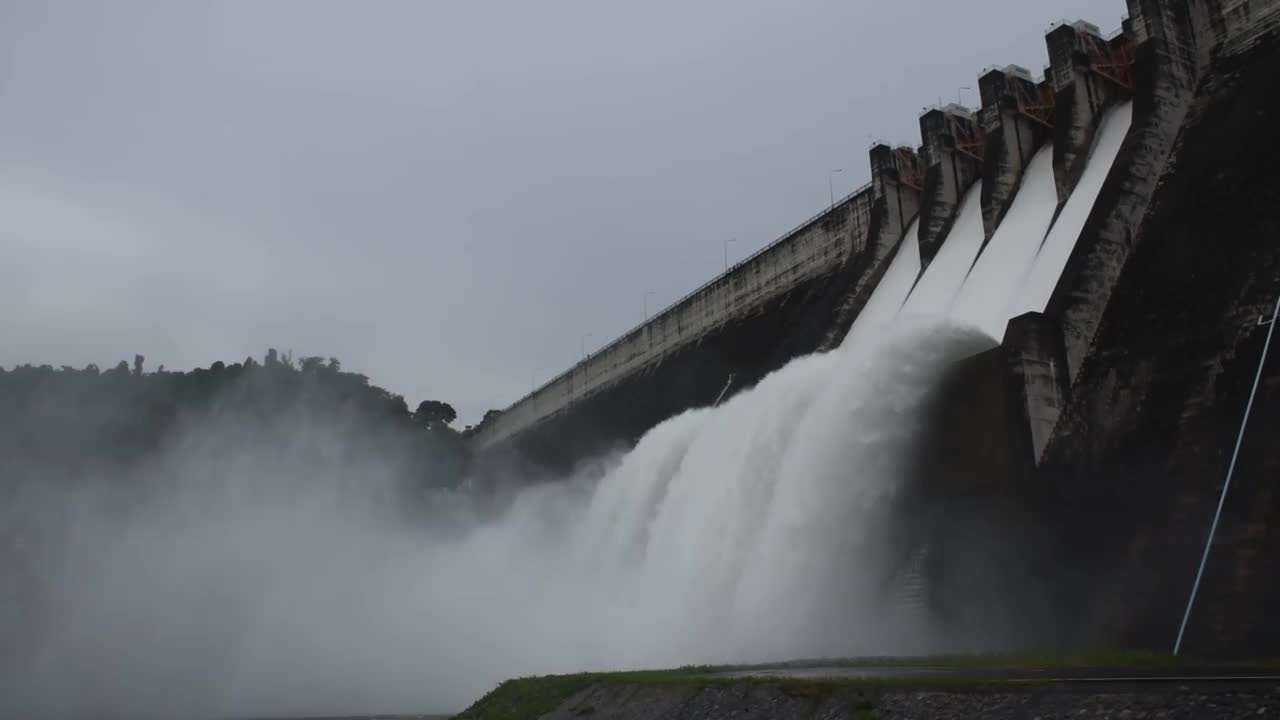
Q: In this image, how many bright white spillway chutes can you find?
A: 4